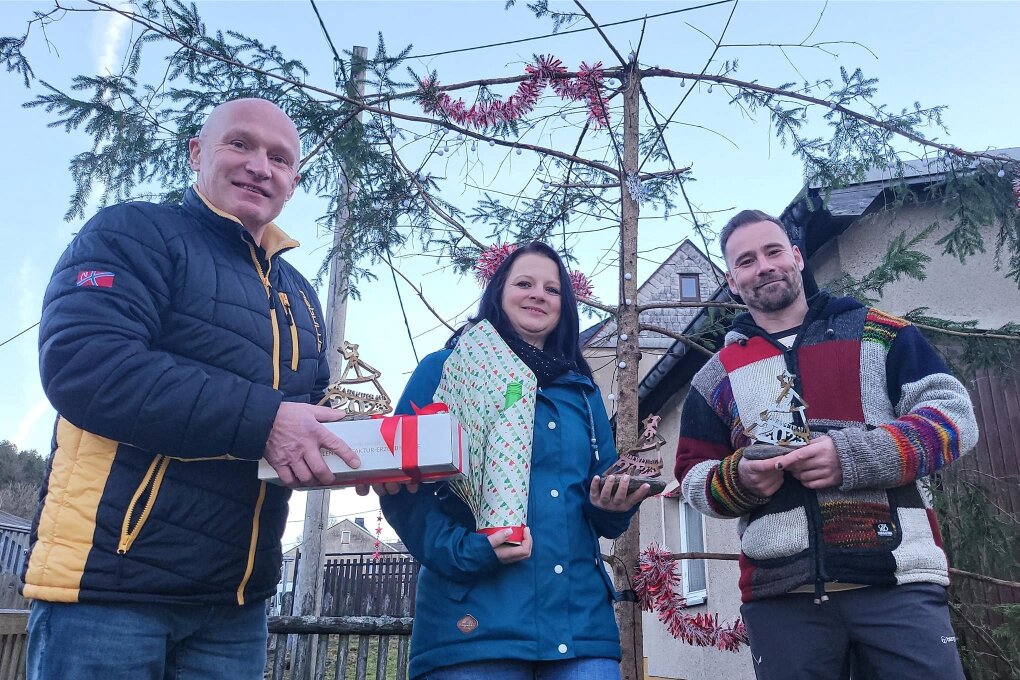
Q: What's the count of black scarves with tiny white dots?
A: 1